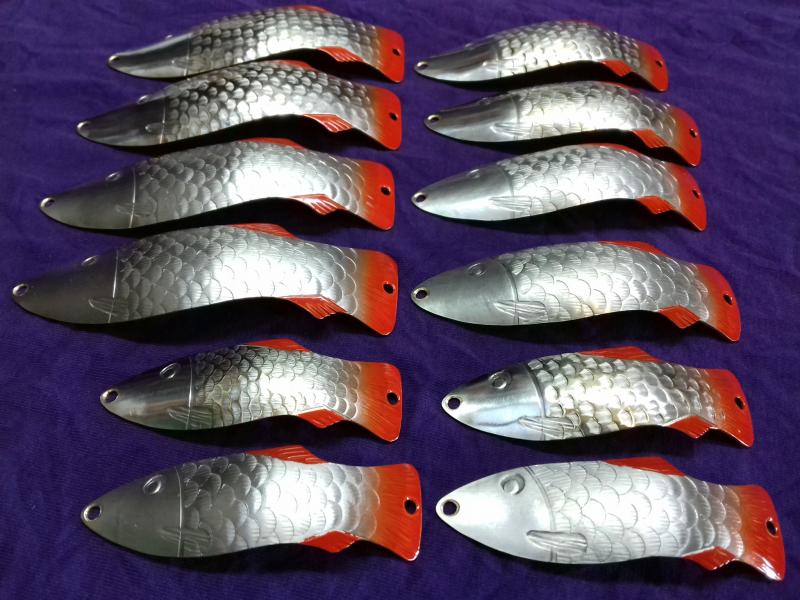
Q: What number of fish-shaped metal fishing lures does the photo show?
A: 12